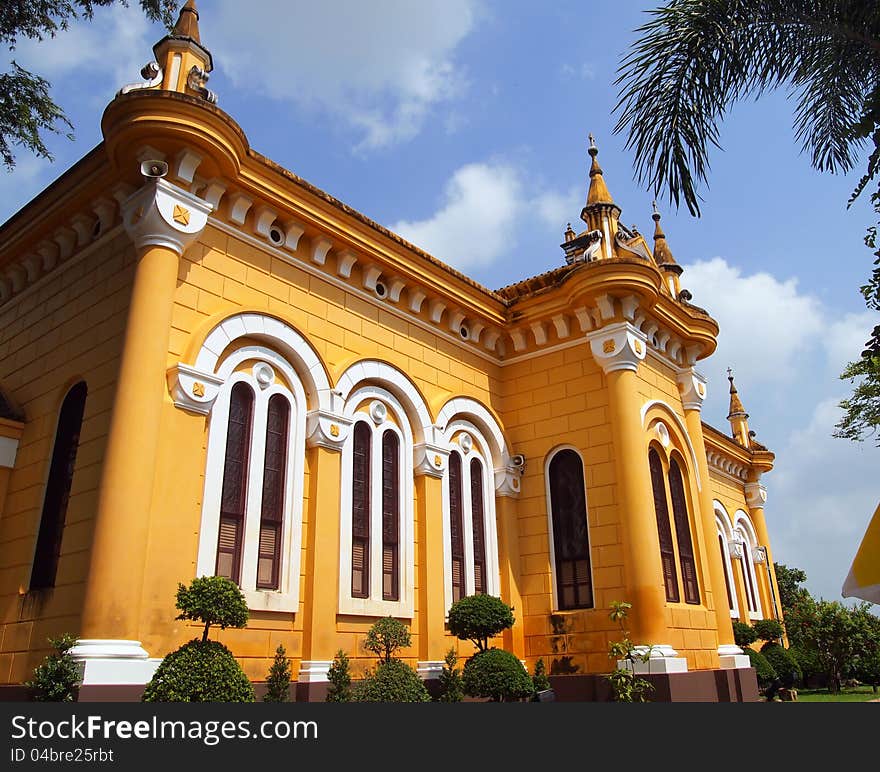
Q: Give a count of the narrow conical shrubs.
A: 4